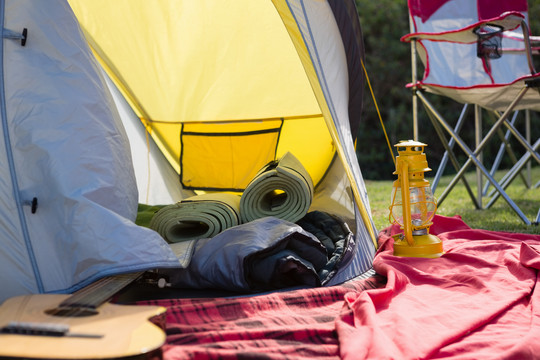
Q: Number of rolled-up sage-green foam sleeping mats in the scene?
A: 2